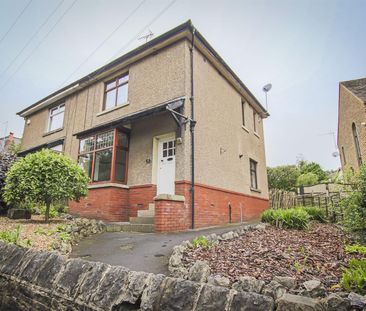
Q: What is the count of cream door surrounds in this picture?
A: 1